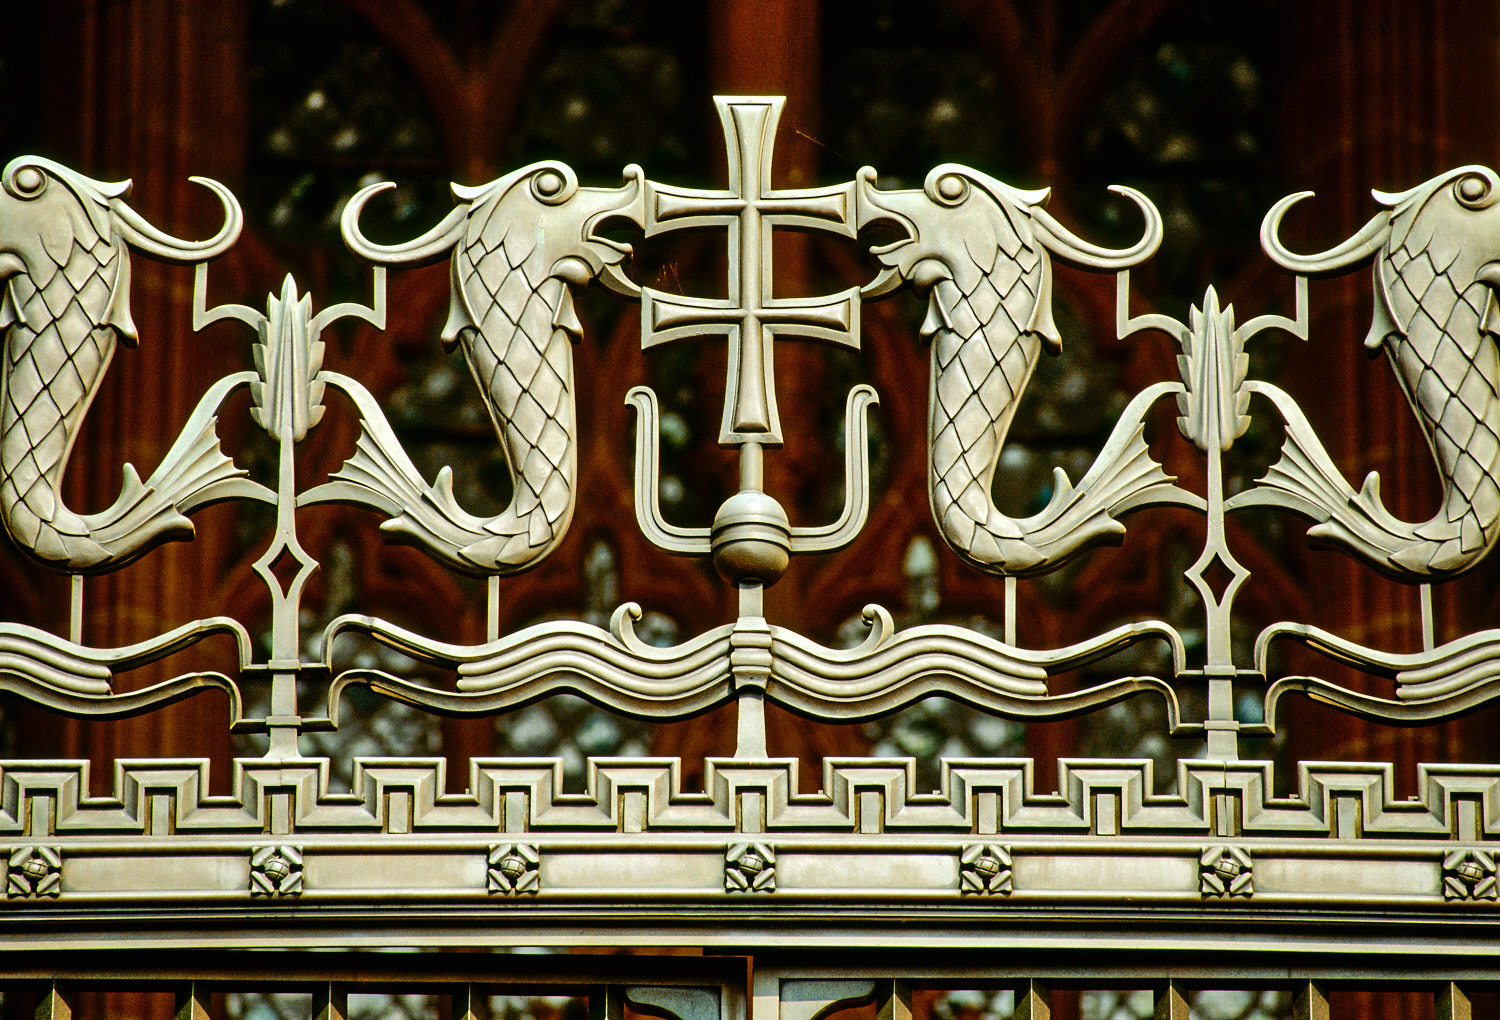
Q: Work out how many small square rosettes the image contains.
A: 7